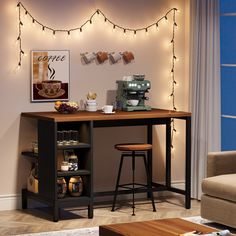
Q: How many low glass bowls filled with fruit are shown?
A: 1